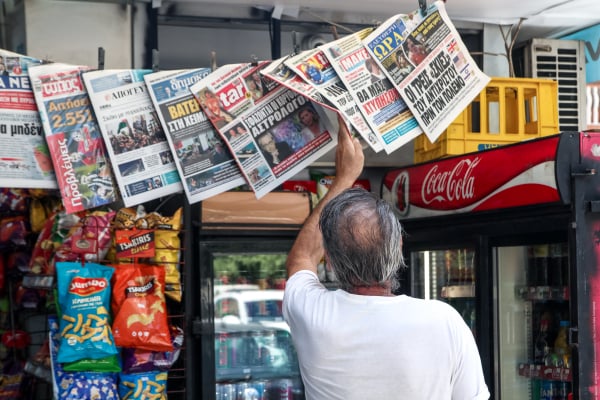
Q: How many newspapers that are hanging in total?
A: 9